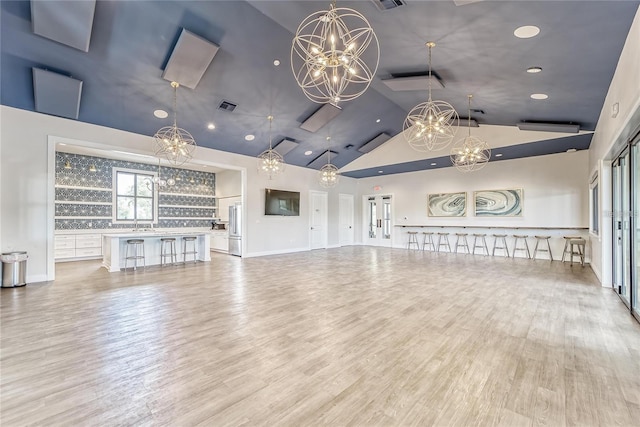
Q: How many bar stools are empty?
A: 13